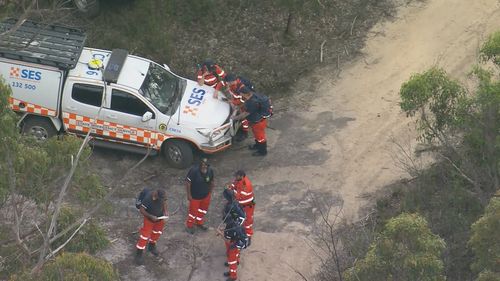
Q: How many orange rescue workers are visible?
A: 8